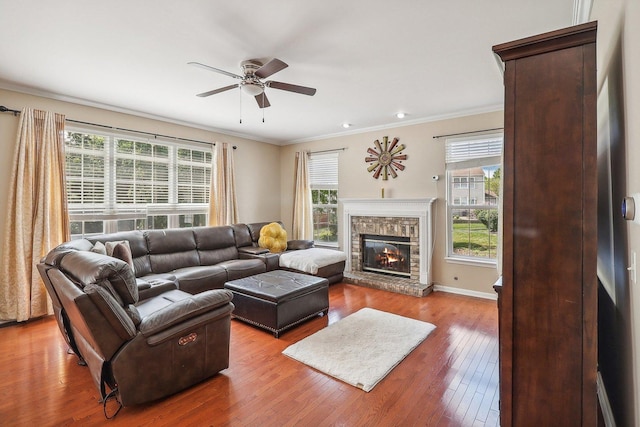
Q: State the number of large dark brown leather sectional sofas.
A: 1